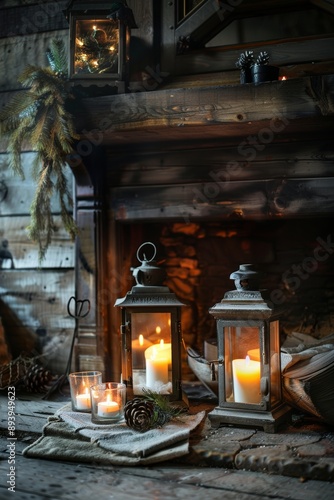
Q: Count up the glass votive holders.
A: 2